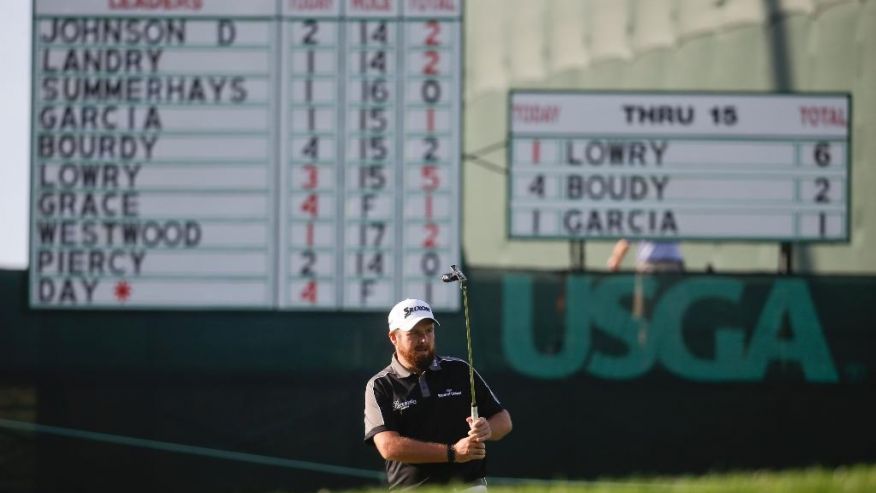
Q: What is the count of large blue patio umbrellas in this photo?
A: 0